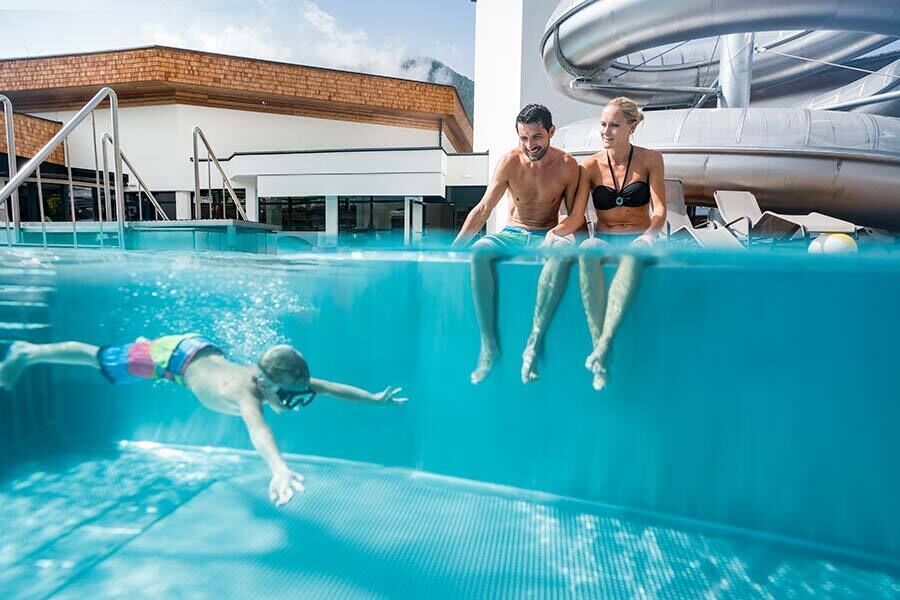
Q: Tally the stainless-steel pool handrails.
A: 4